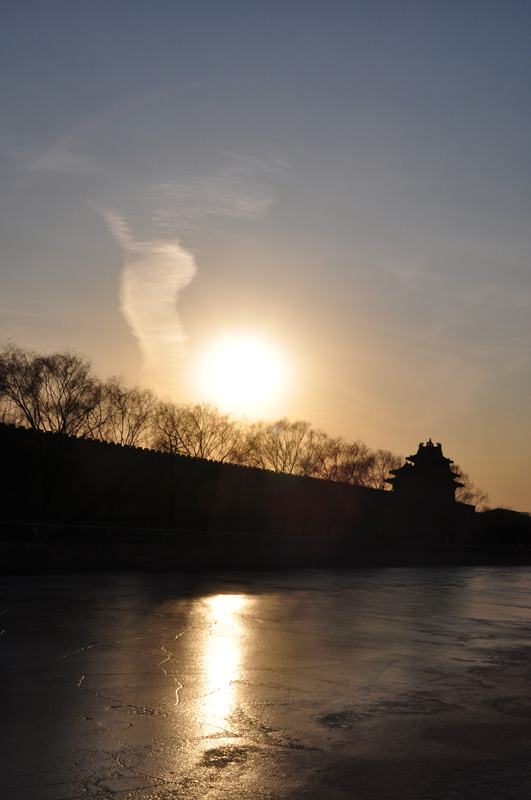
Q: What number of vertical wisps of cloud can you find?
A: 1